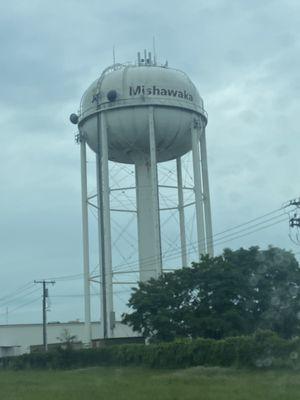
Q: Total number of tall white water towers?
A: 1